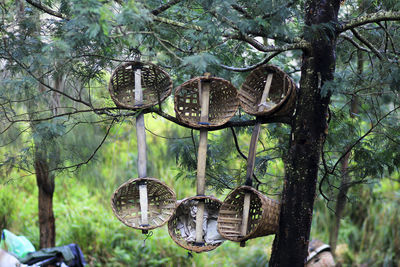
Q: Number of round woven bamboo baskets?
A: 6